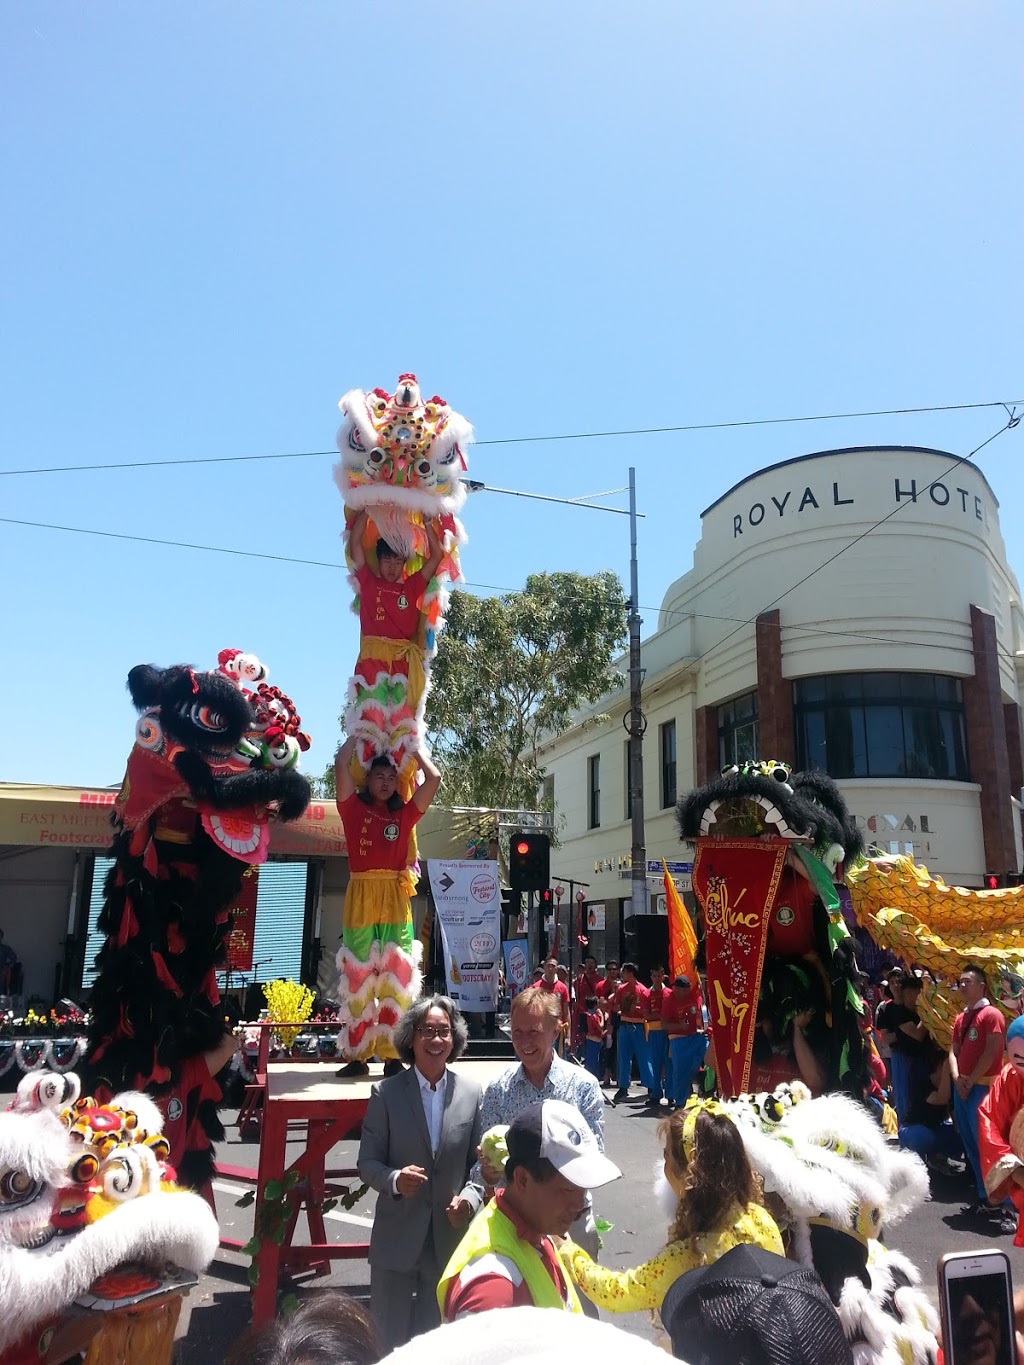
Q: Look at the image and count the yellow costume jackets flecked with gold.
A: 1